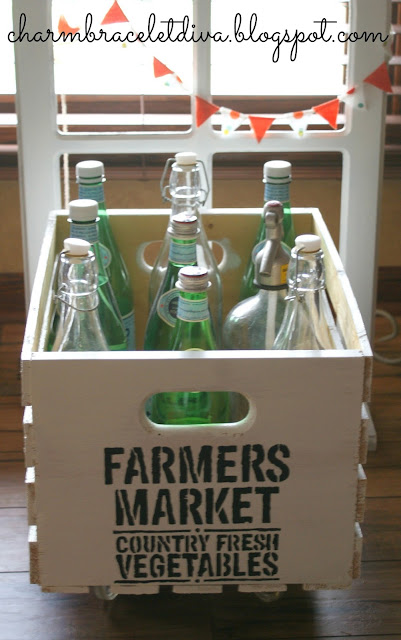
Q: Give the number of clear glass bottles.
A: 4